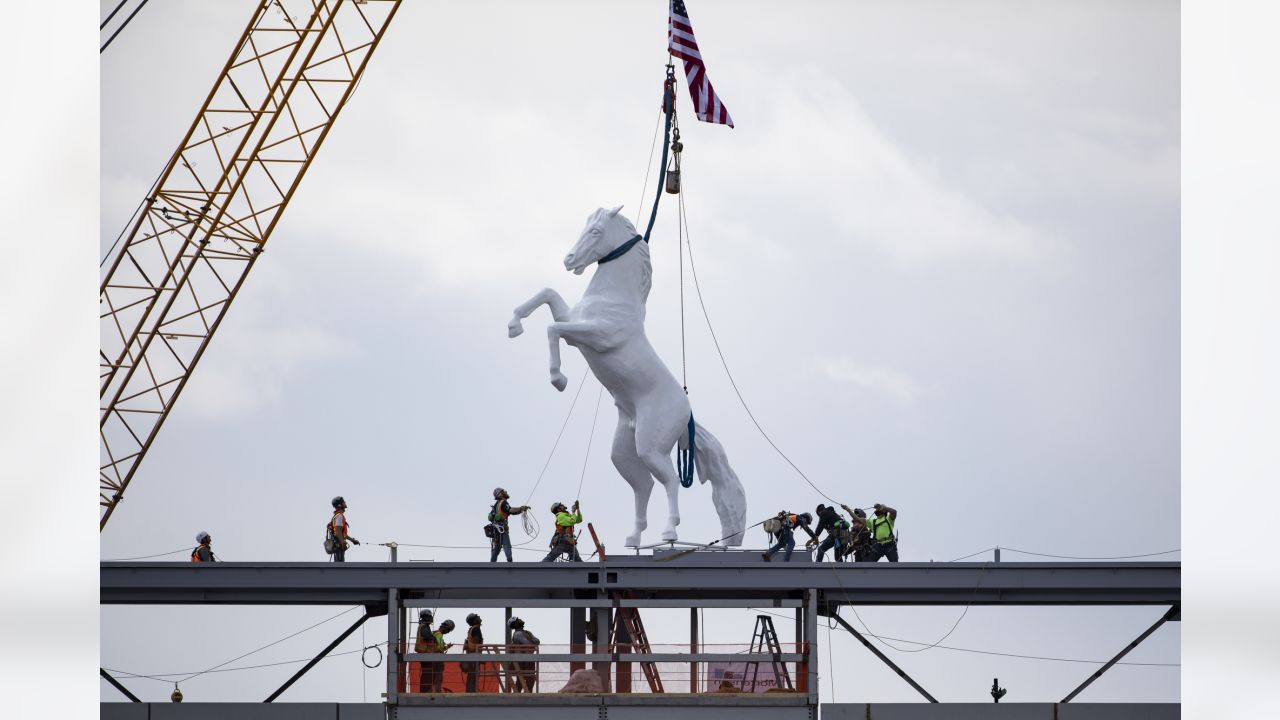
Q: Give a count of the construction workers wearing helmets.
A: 12